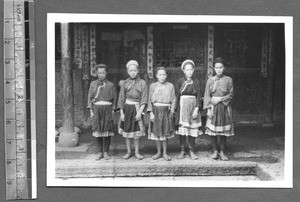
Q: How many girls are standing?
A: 5